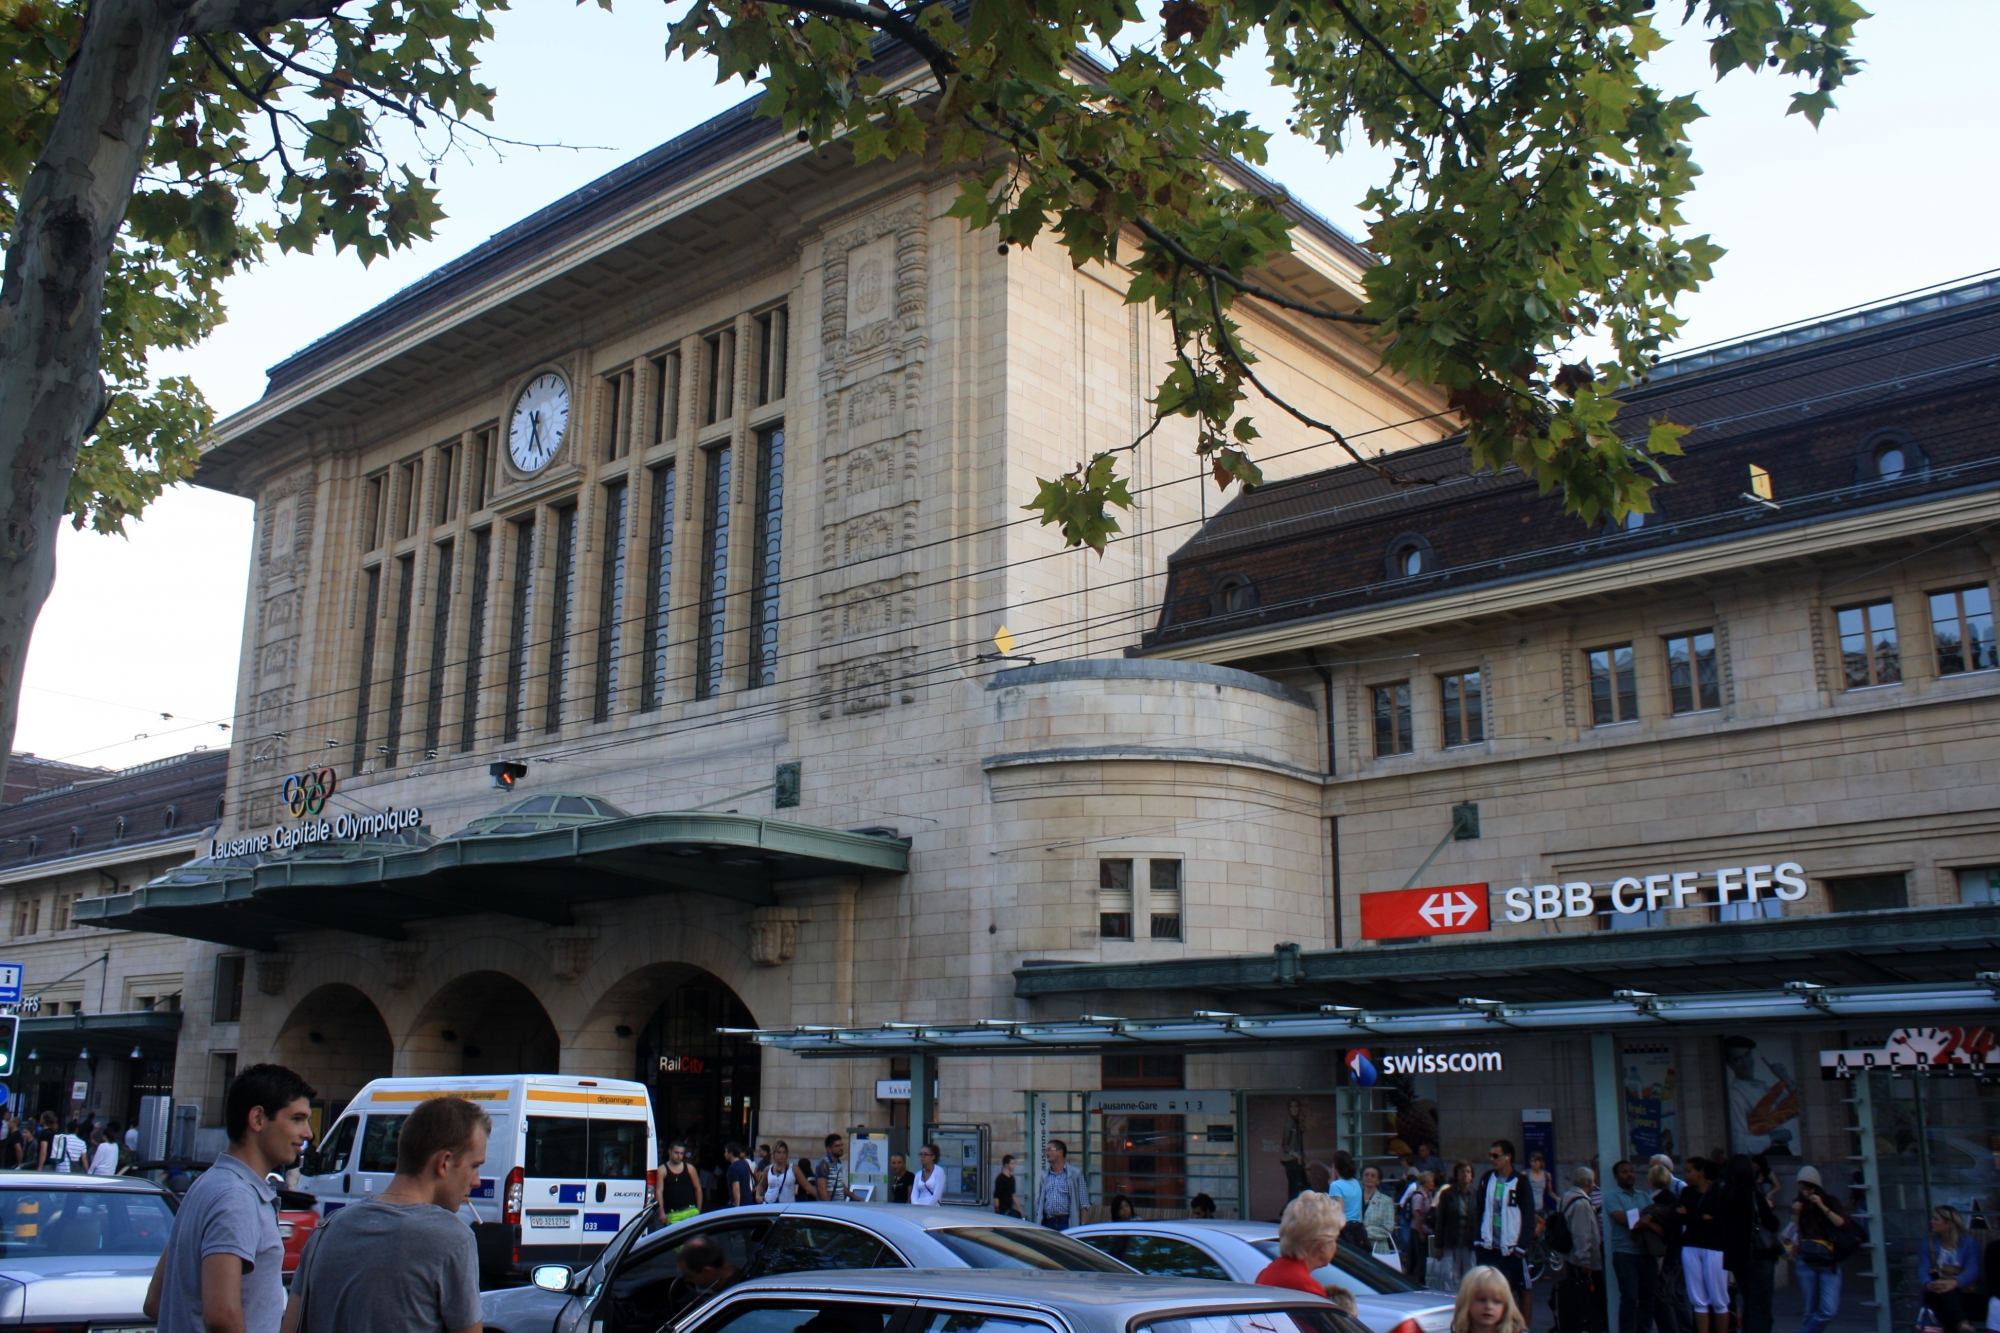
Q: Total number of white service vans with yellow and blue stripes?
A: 1